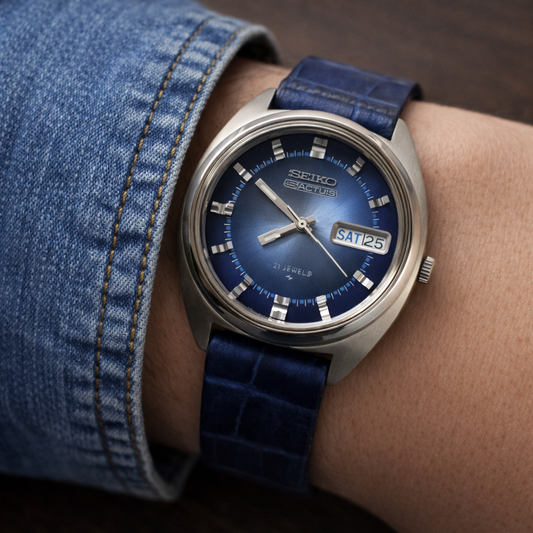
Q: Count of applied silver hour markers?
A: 11